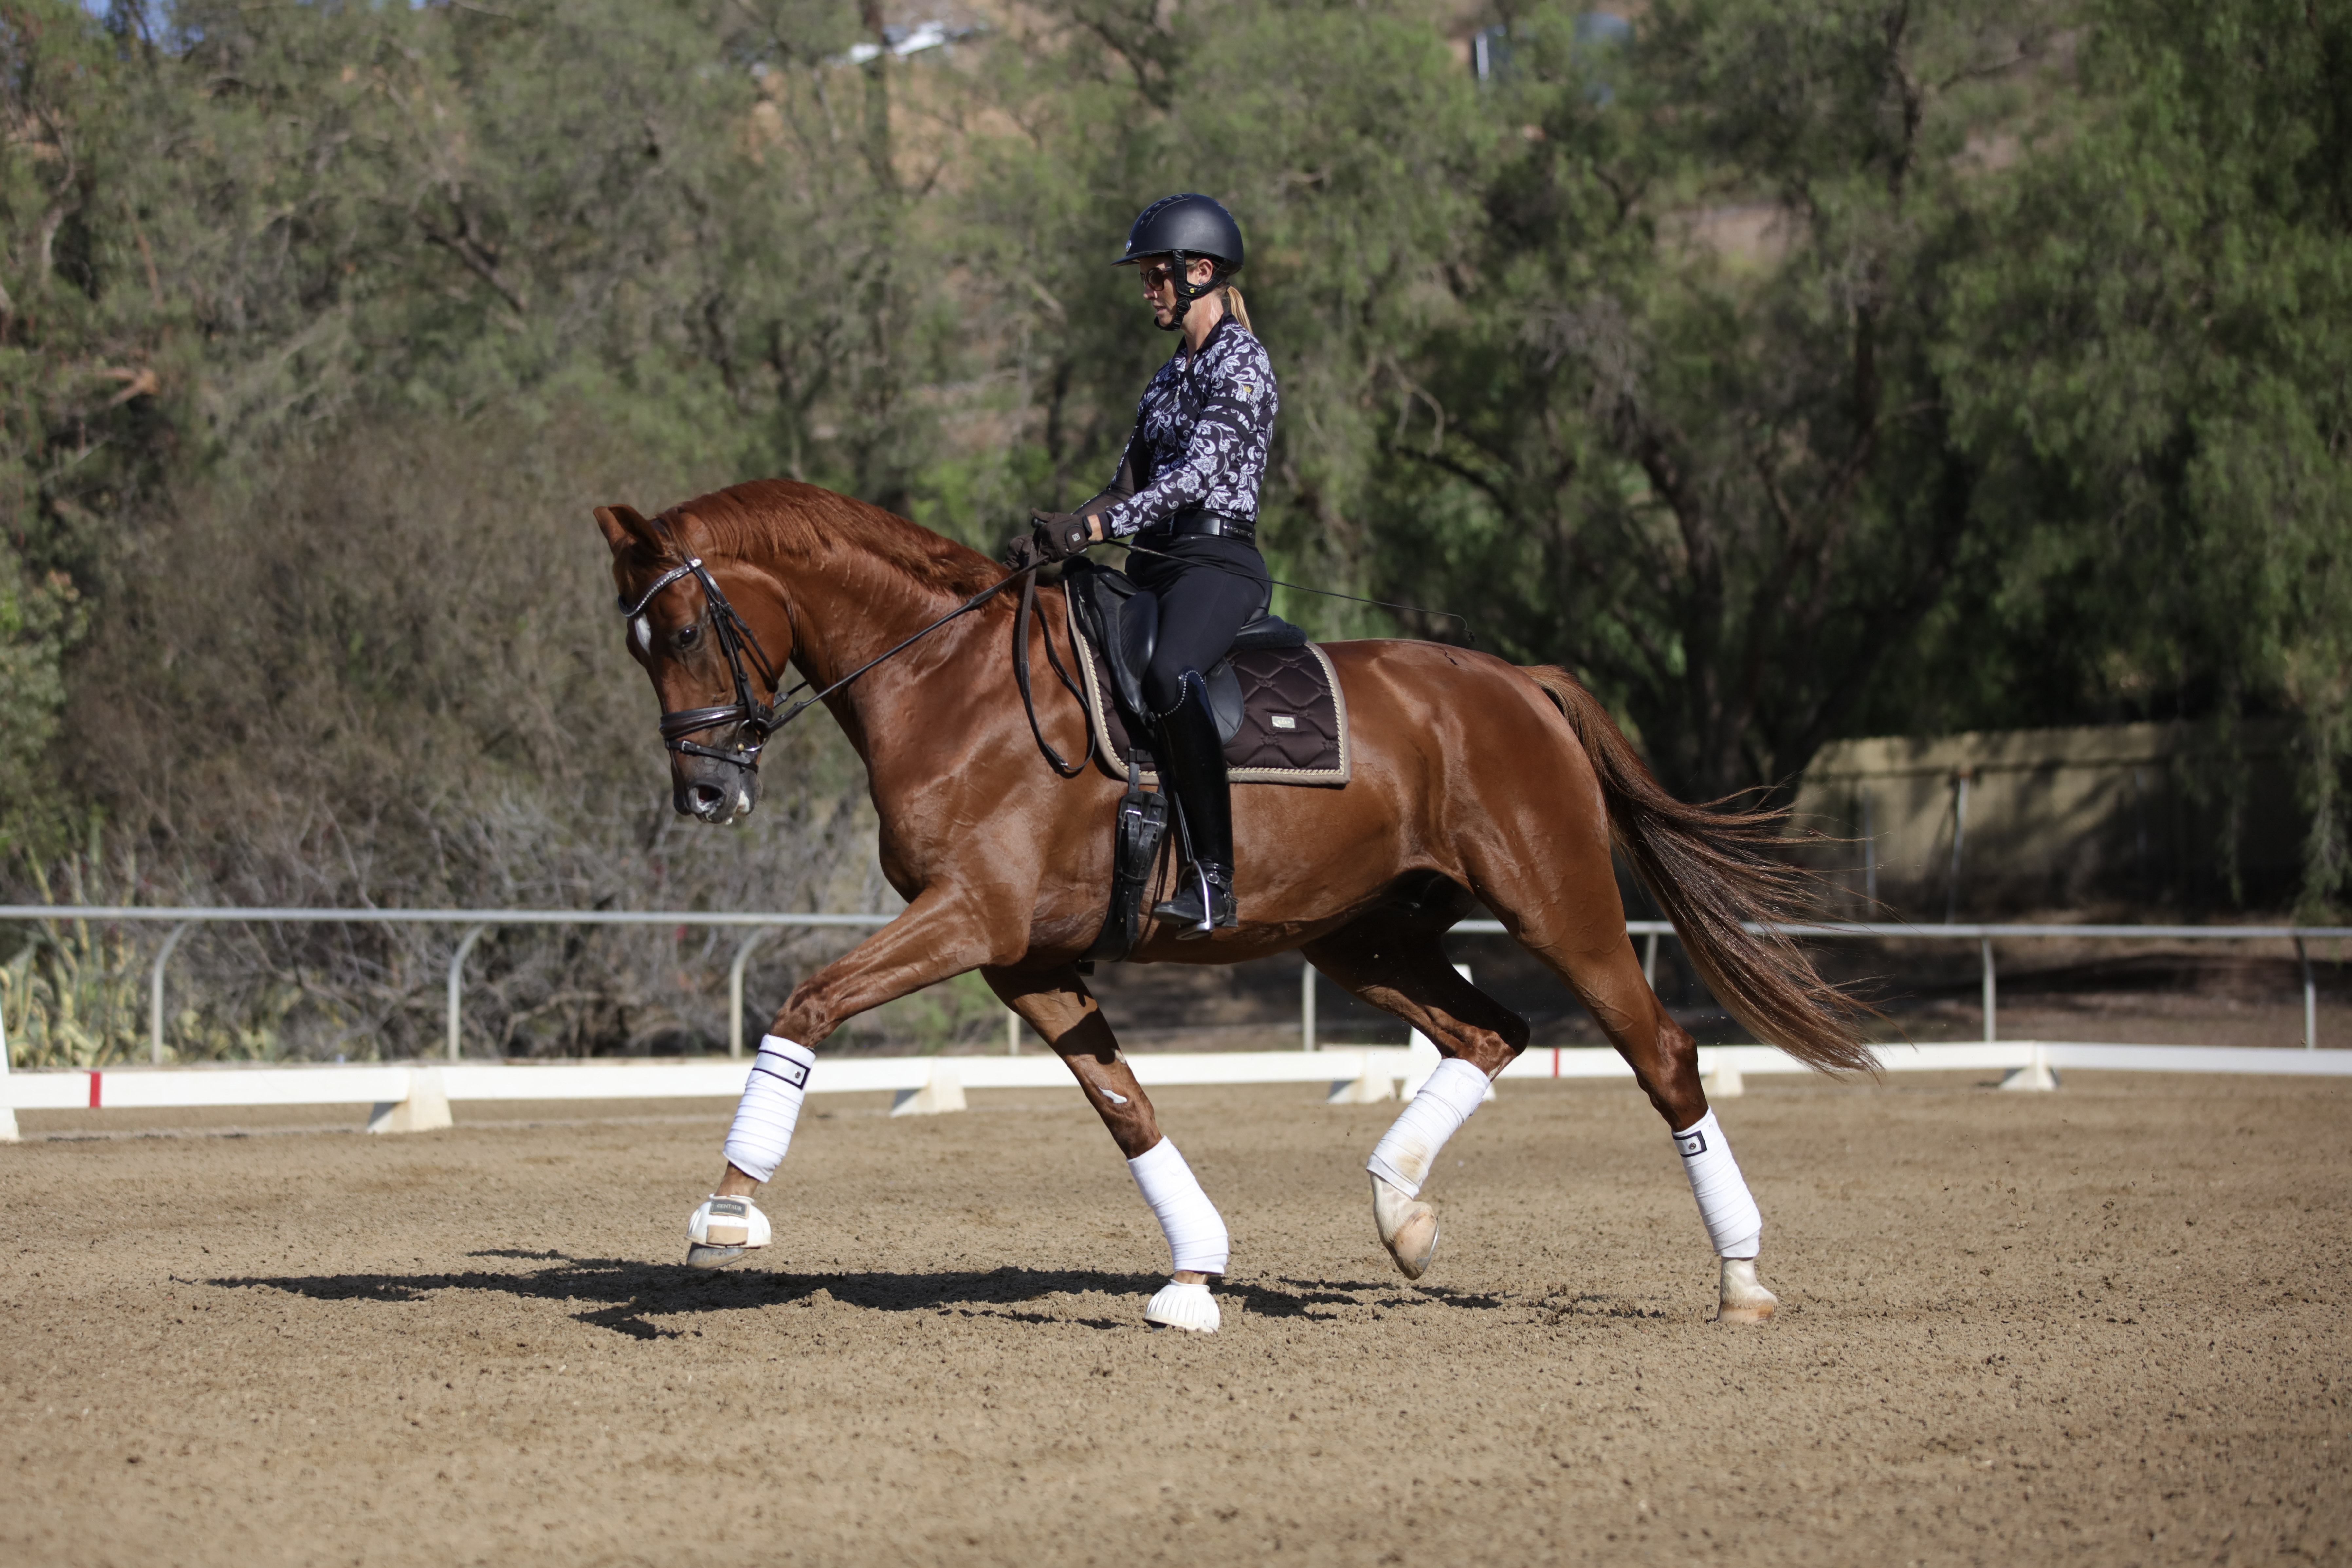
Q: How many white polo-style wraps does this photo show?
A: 4